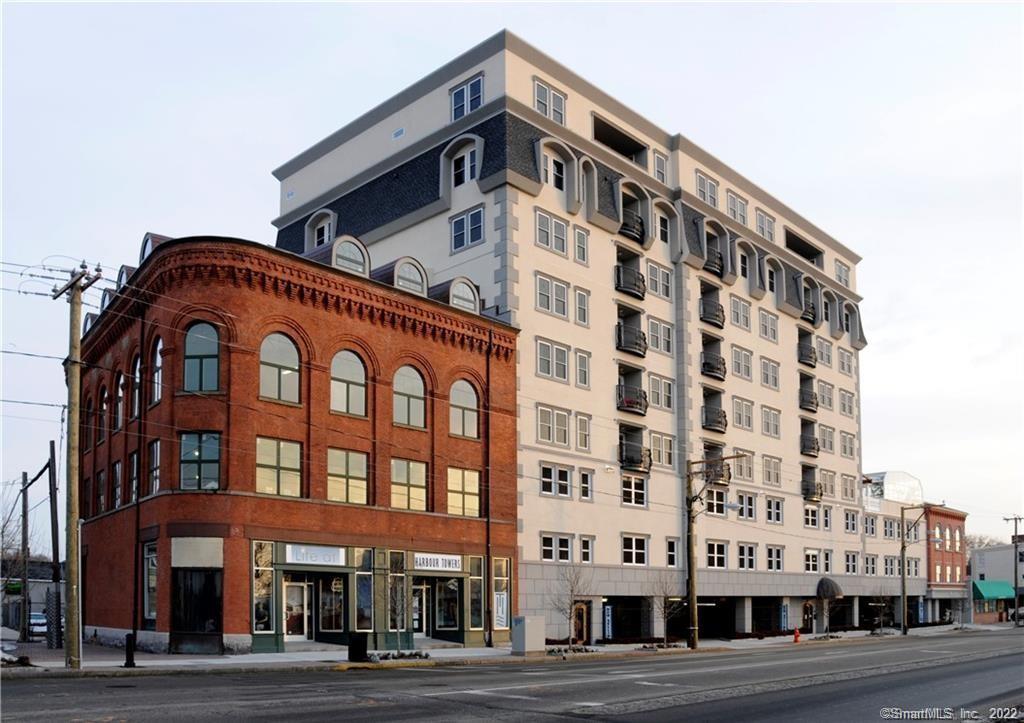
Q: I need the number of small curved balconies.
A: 15